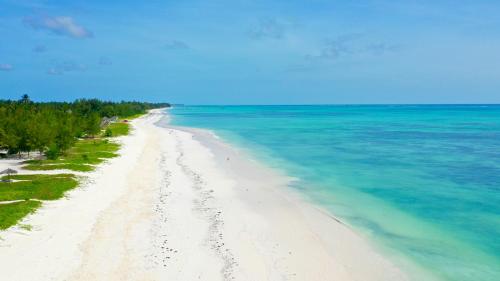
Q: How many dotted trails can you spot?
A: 2